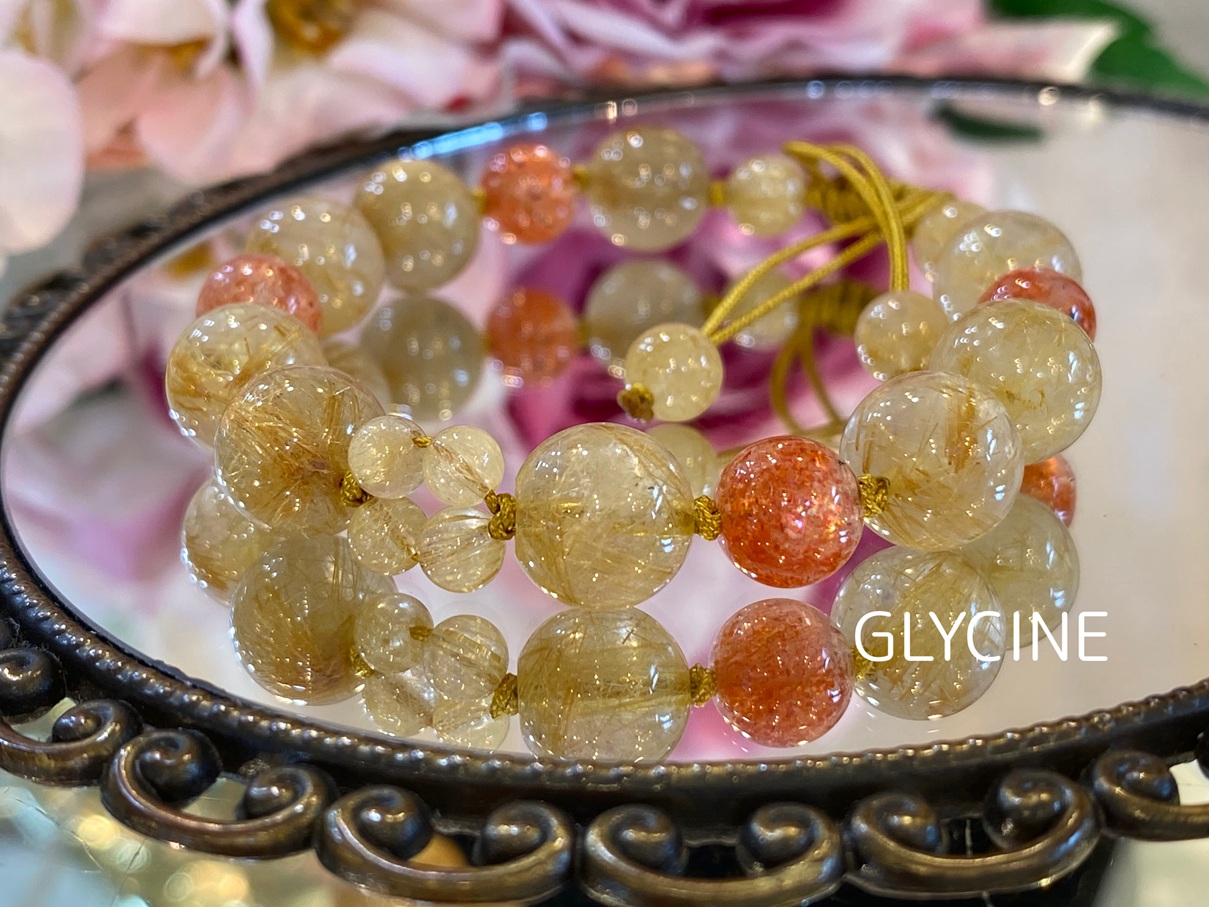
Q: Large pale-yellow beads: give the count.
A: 9